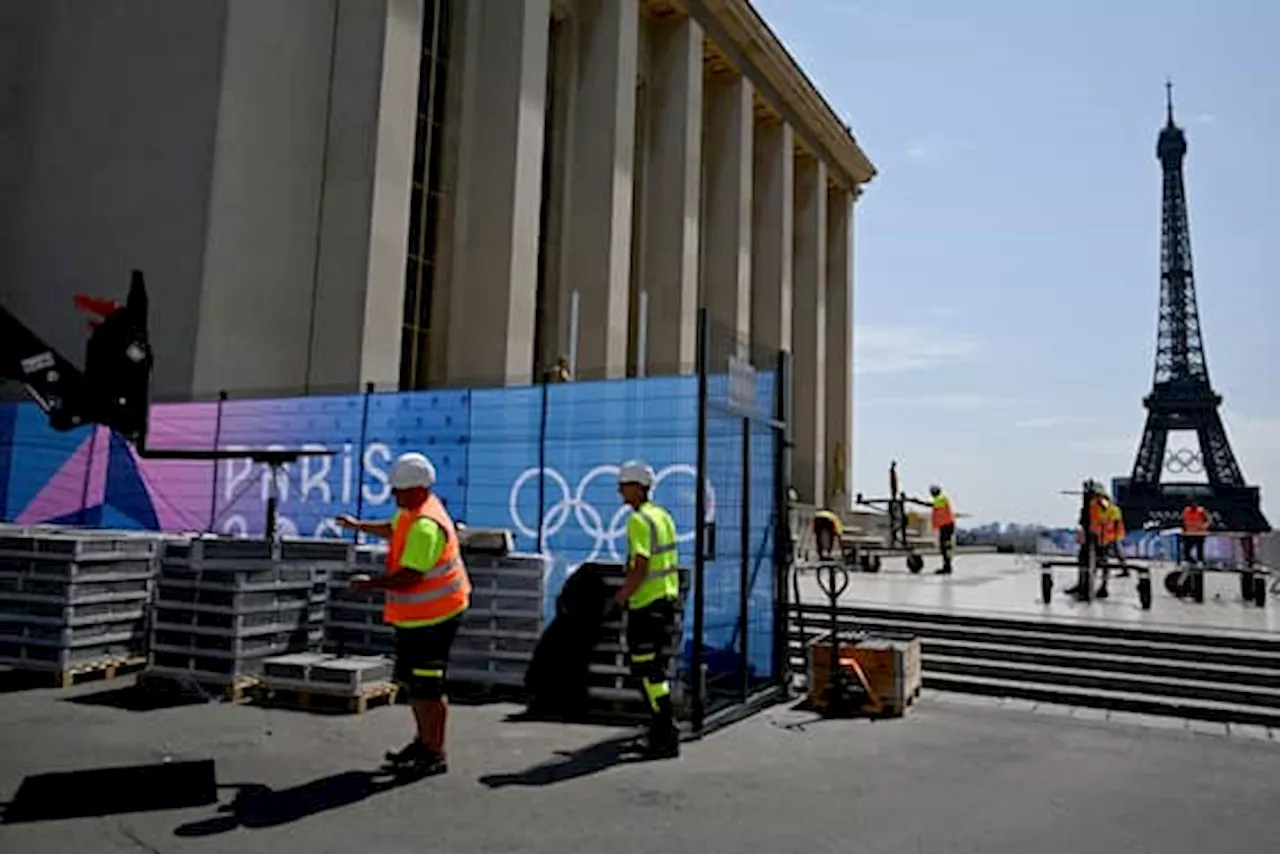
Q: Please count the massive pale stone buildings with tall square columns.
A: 1